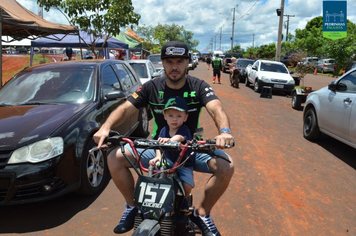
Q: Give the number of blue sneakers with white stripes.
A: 2